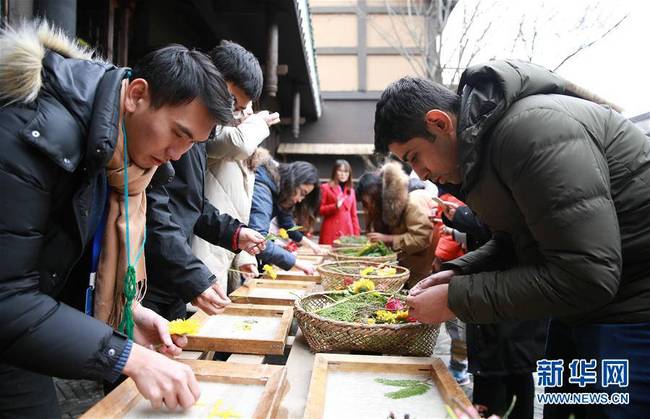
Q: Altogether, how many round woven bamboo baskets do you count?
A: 4